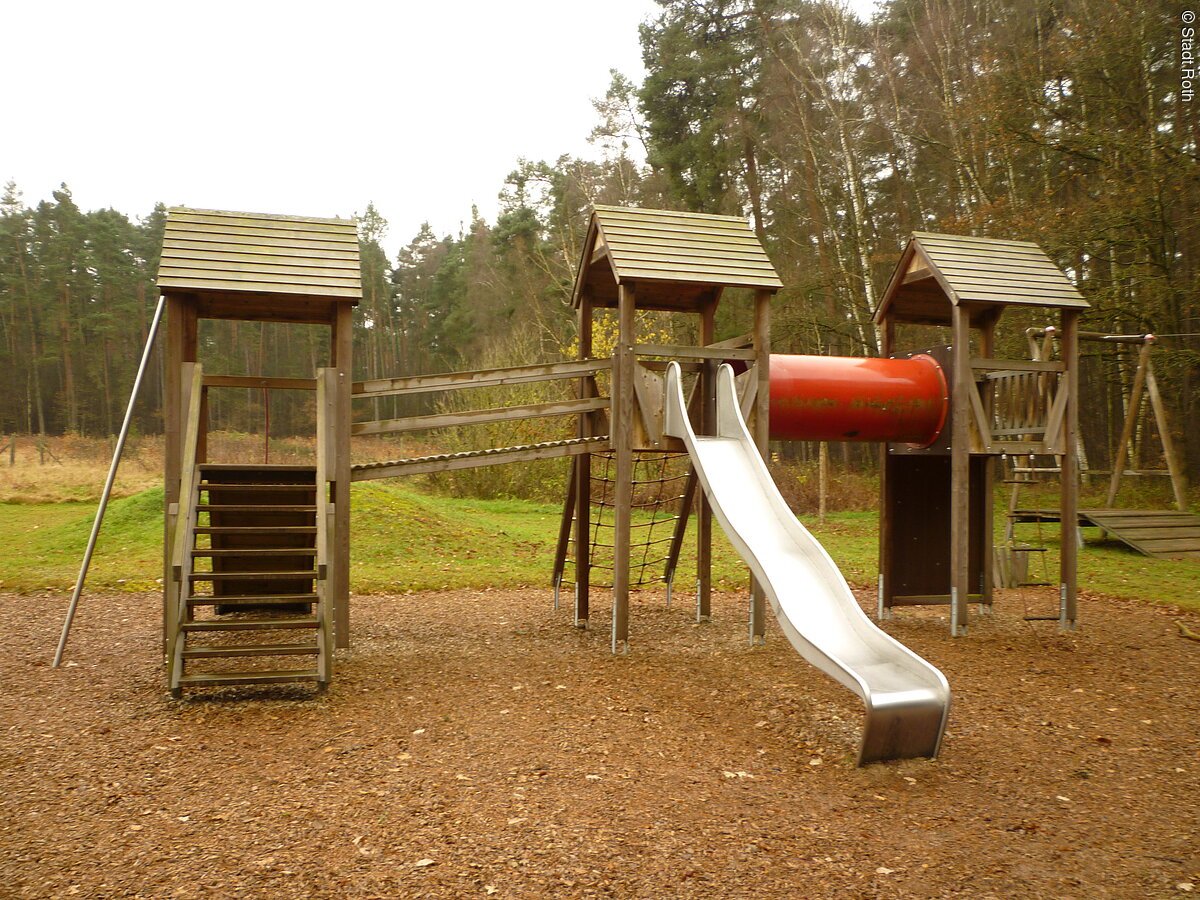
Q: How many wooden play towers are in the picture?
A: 3